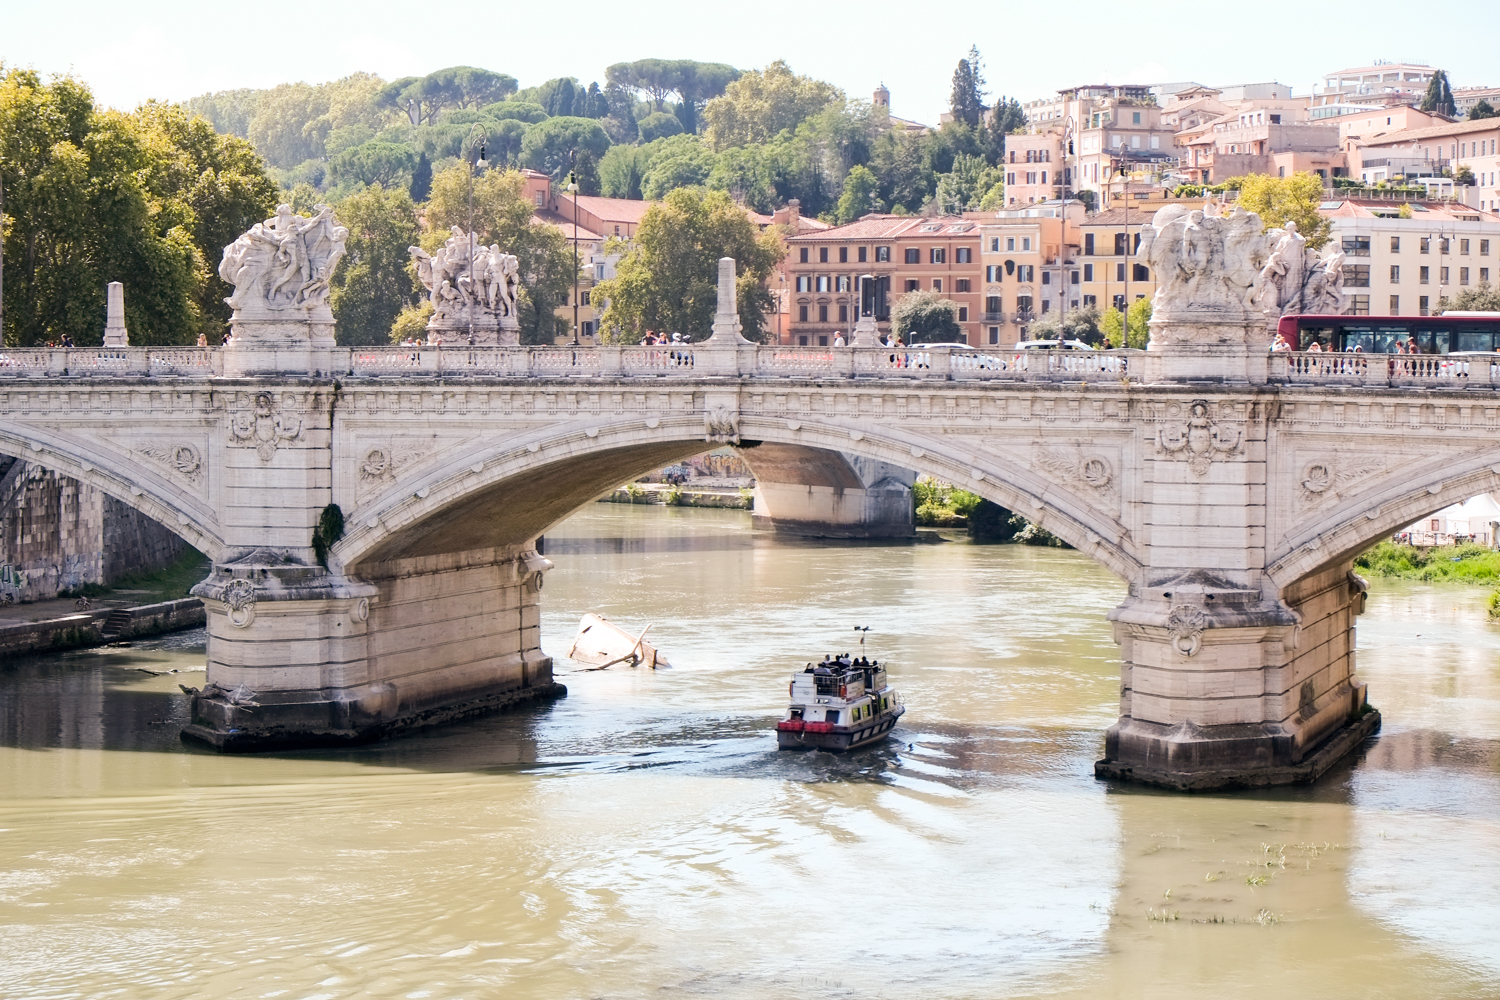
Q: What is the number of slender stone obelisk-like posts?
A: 3